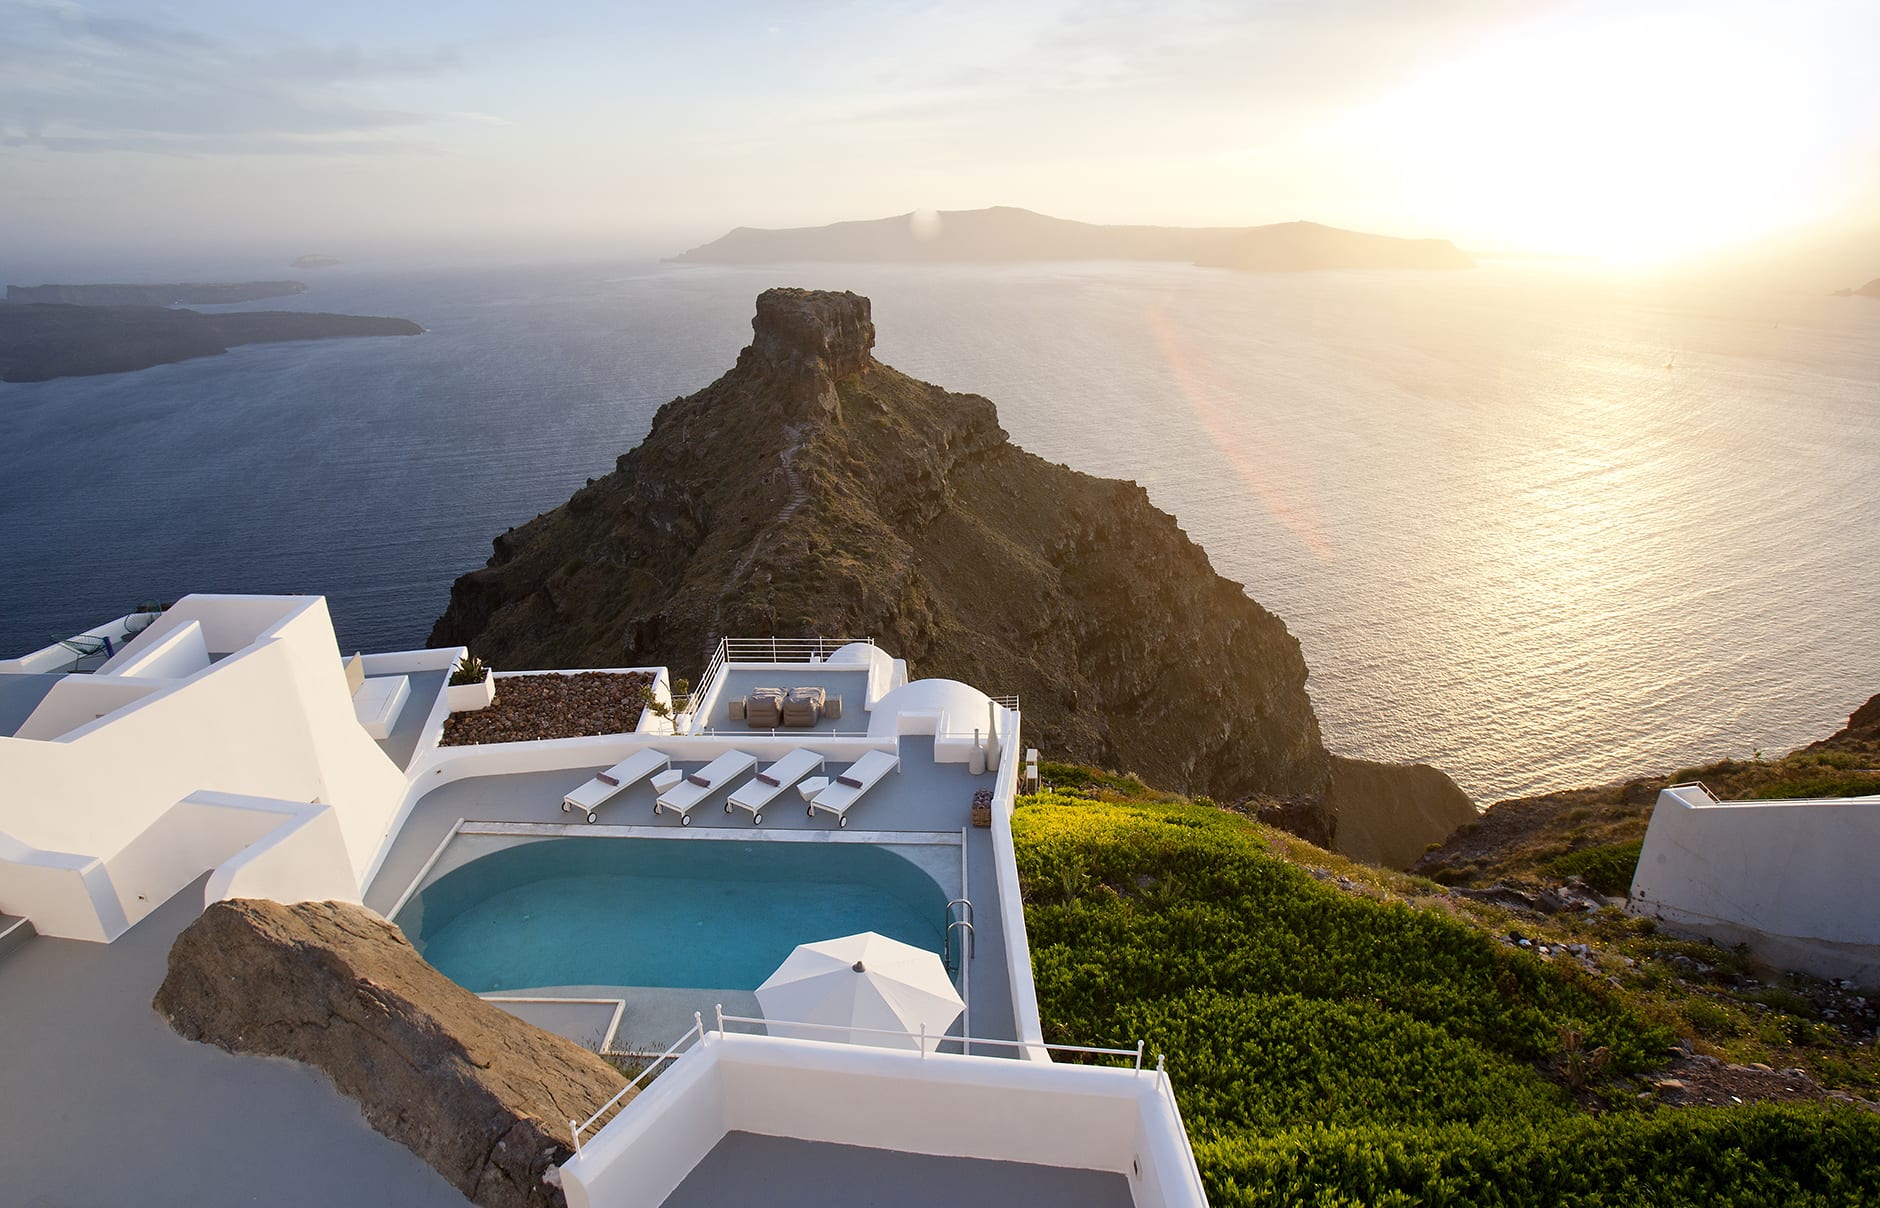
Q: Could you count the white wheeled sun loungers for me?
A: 4